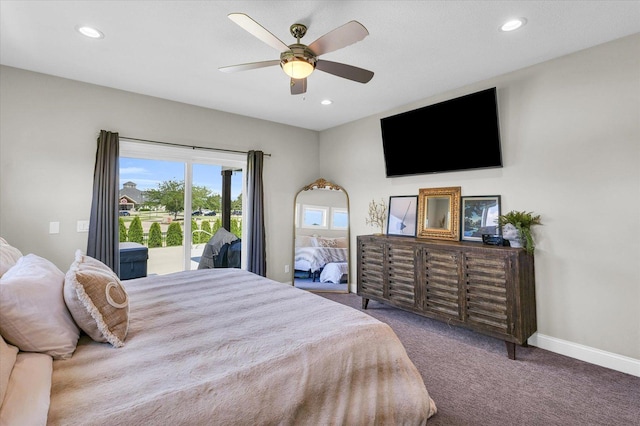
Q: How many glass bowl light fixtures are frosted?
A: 1